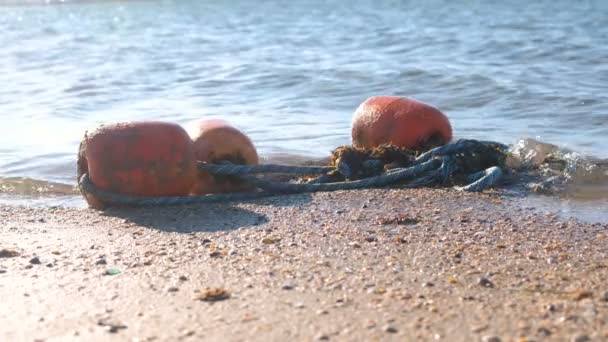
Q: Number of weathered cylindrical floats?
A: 3